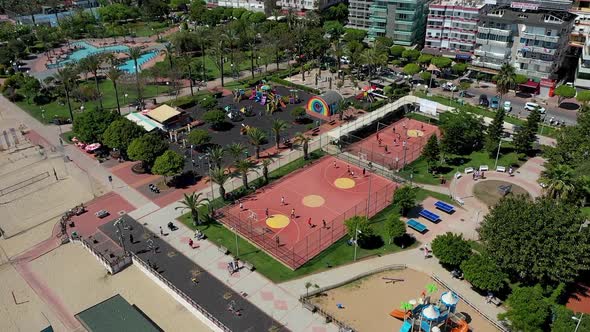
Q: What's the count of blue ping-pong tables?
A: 3